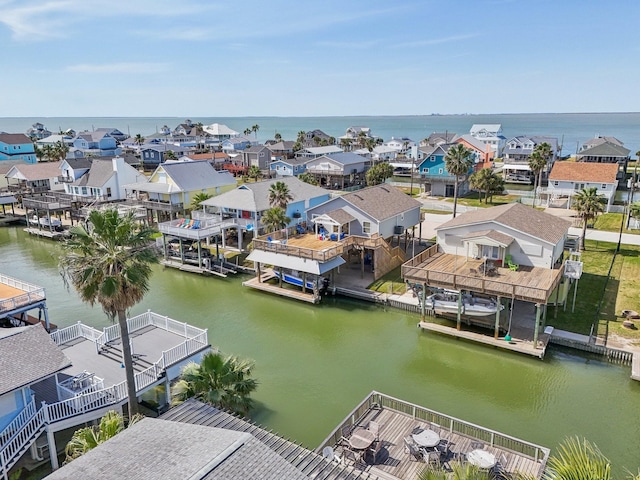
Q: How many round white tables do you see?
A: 2